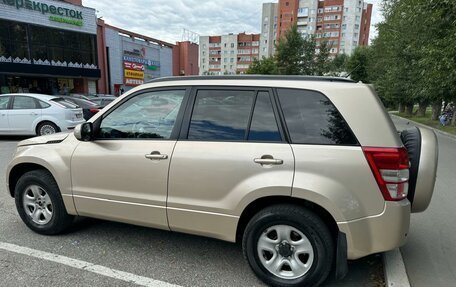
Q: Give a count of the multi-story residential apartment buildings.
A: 2